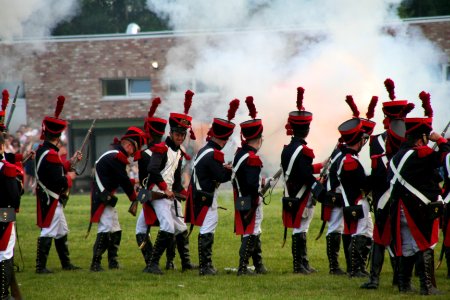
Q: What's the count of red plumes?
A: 12